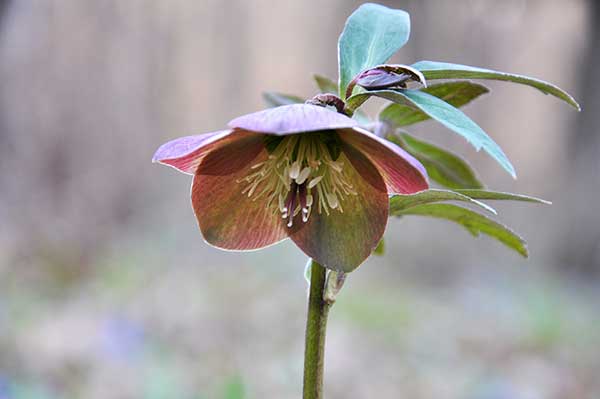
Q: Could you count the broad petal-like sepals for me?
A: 5